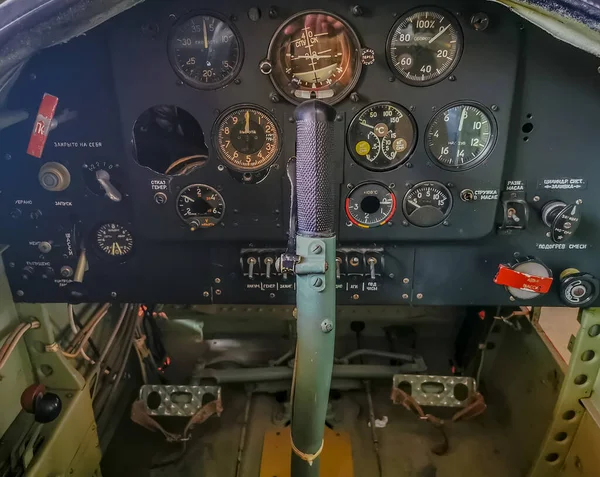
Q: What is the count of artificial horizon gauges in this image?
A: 1